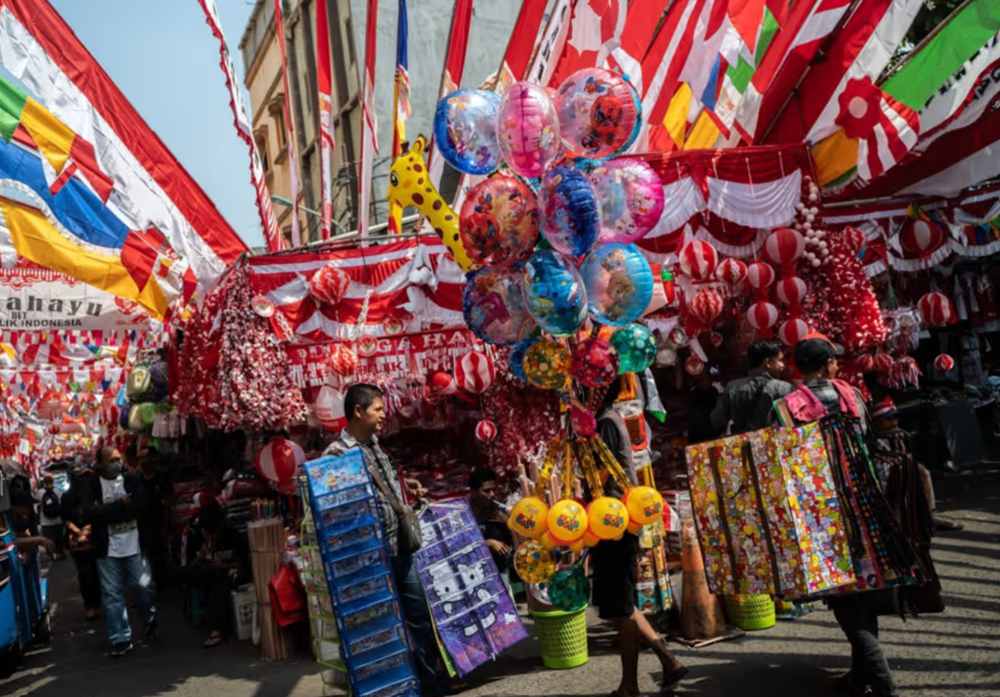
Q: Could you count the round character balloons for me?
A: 9